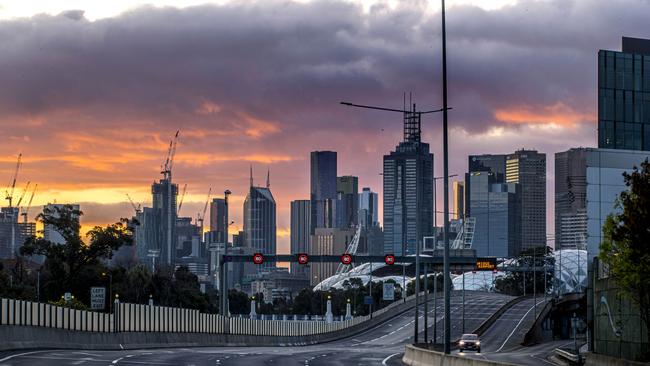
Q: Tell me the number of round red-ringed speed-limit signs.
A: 4